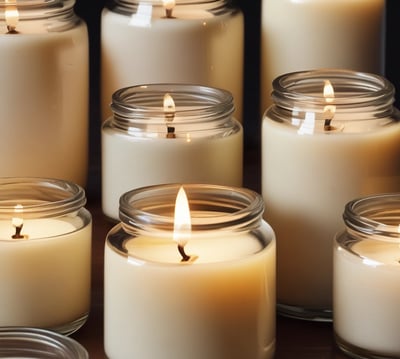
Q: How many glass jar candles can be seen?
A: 9